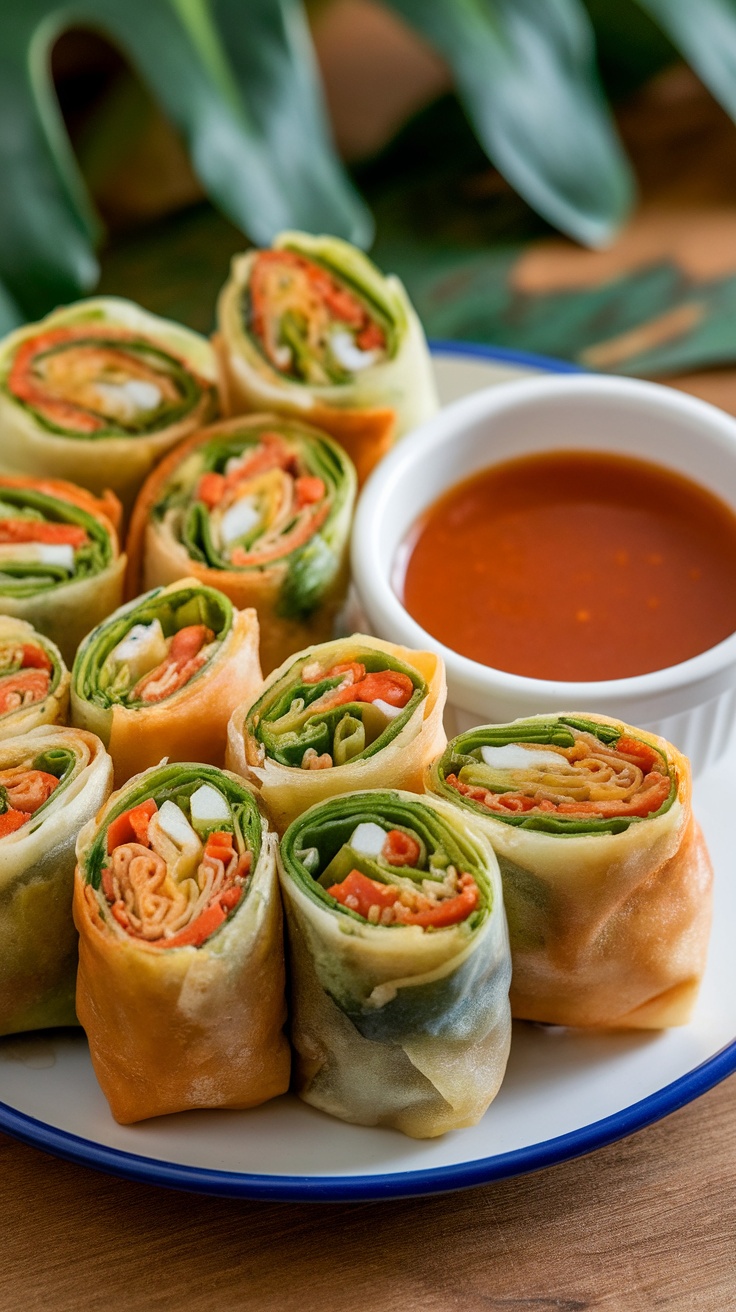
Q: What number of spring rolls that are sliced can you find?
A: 11